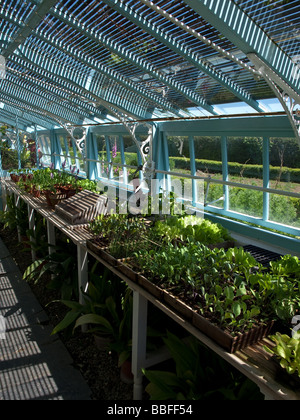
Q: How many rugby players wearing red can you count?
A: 0